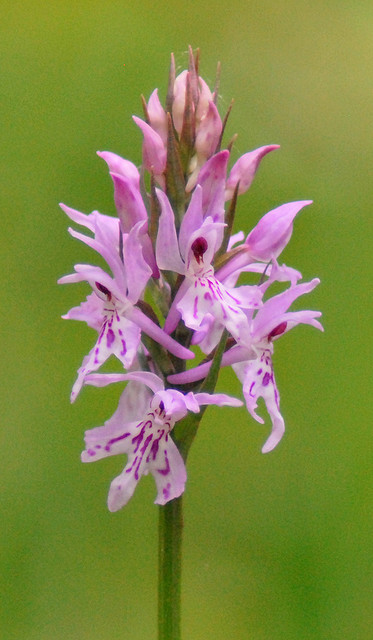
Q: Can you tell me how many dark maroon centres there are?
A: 3